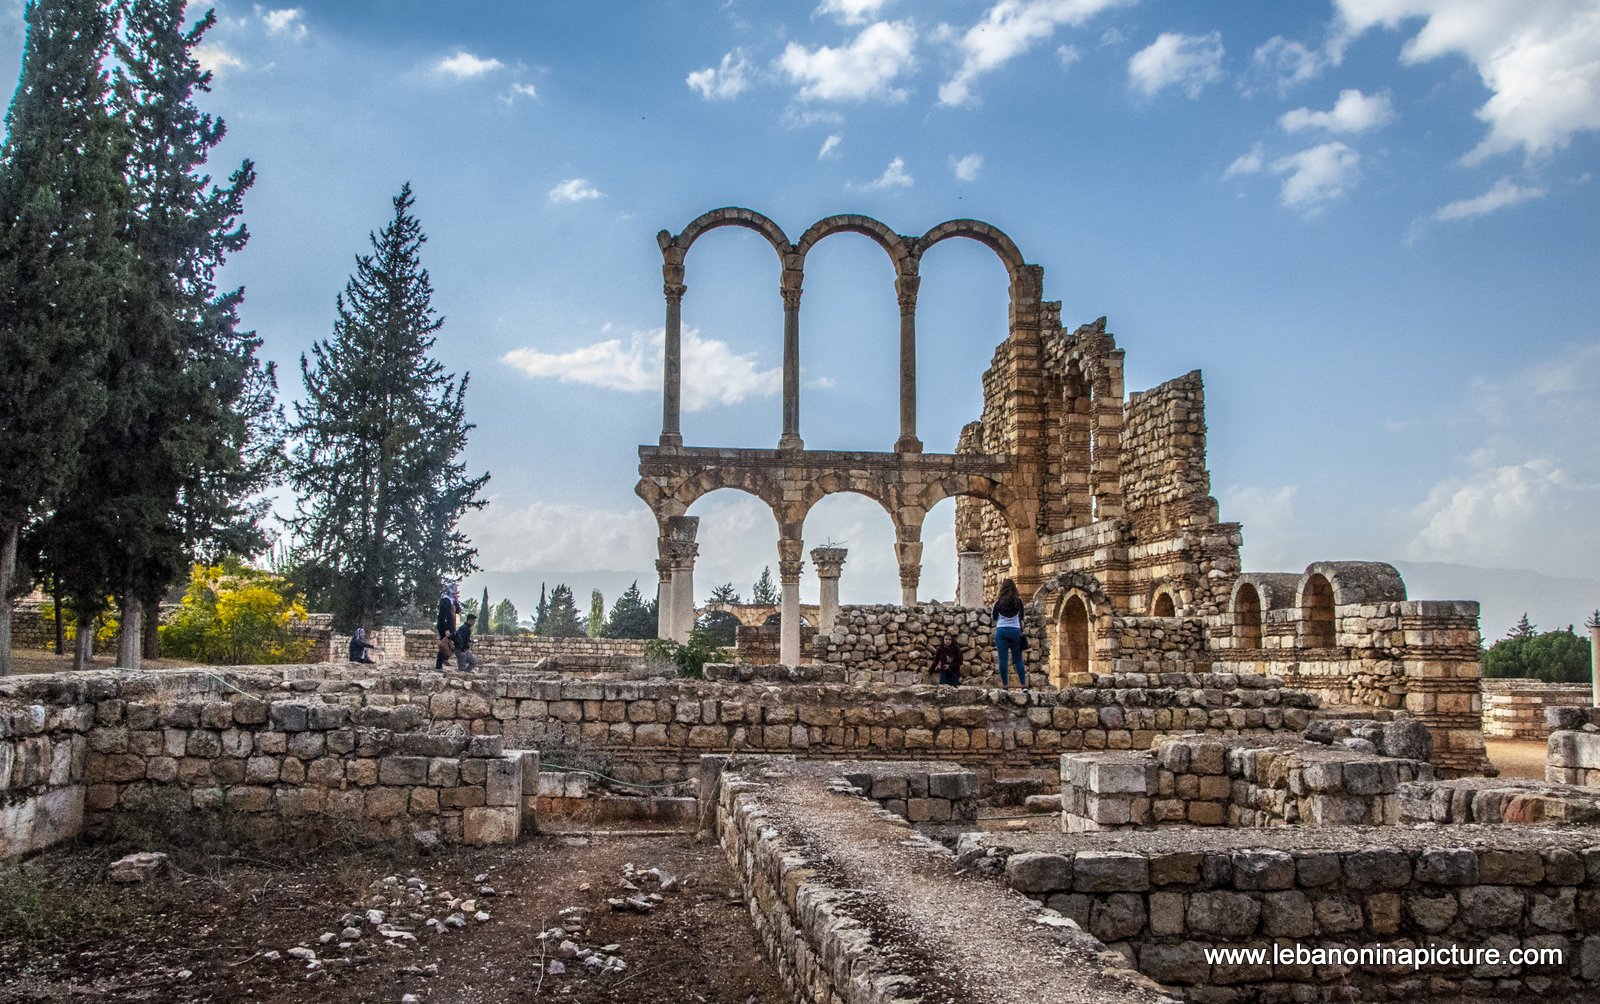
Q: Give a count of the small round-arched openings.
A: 4